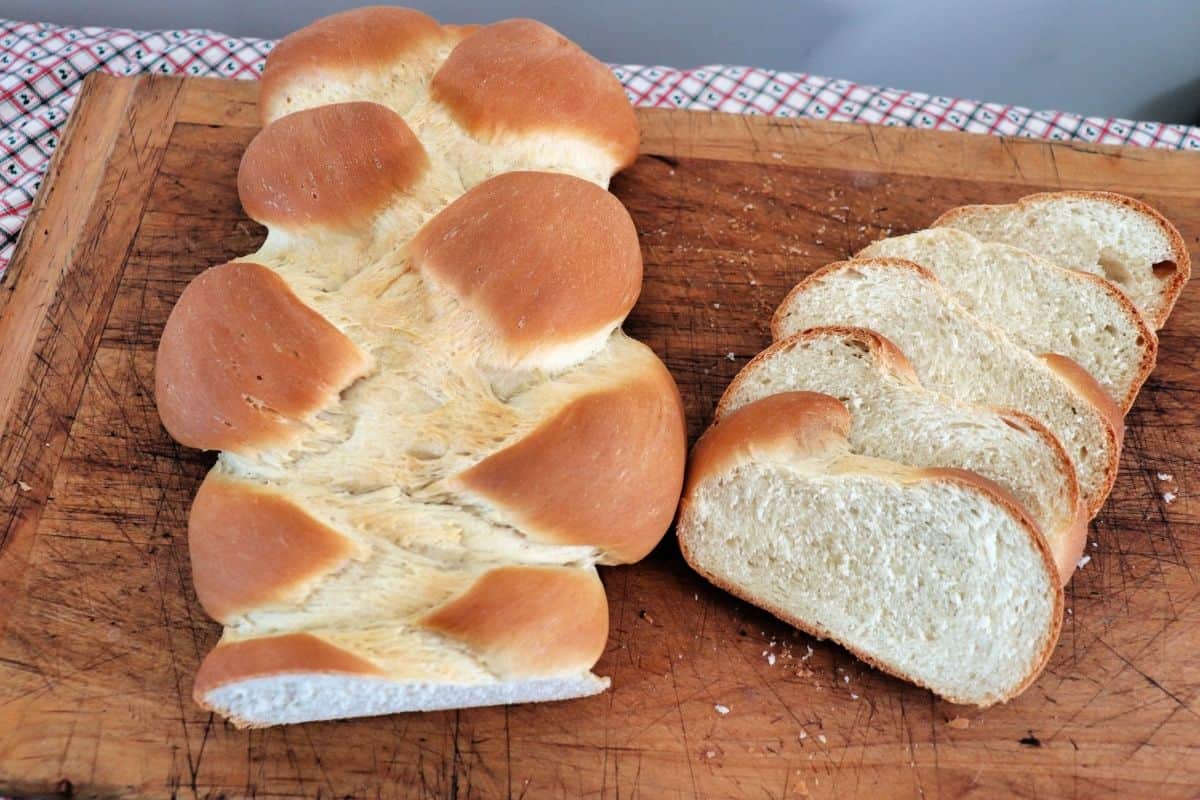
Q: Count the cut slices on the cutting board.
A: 5